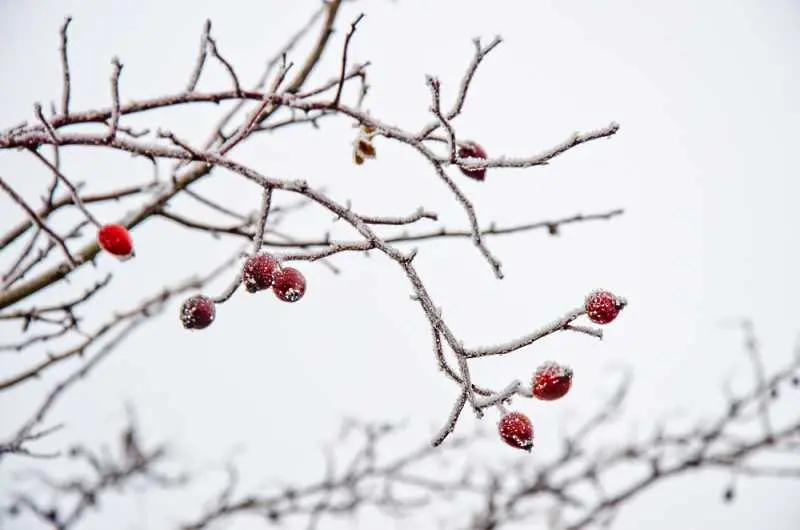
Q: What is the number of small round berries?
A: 8